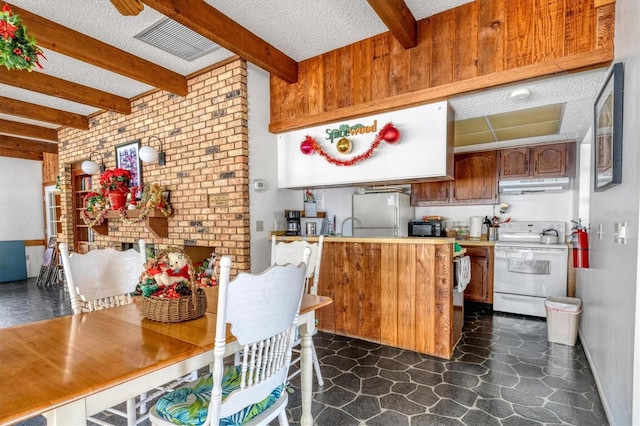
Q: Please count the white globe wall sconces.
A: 2